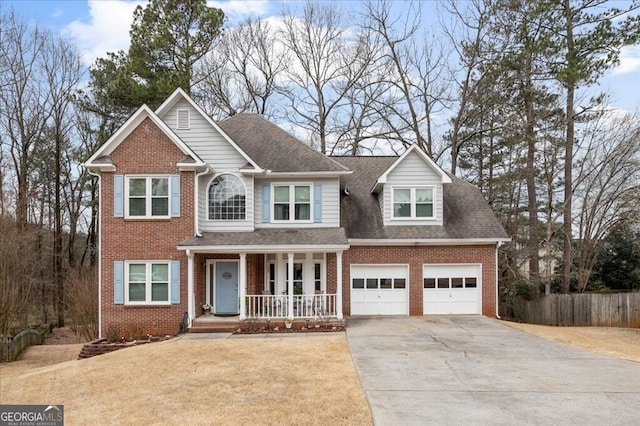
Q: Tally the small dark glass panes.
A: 8